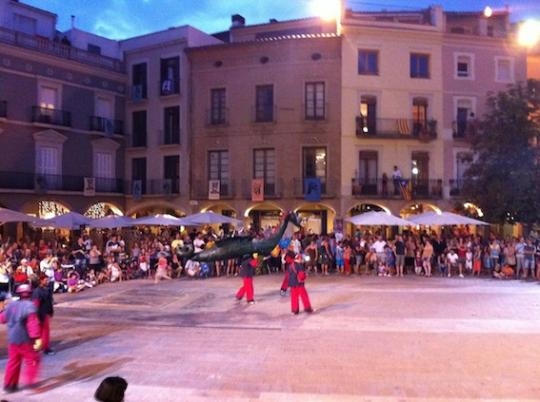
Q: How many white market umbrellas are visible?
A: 7